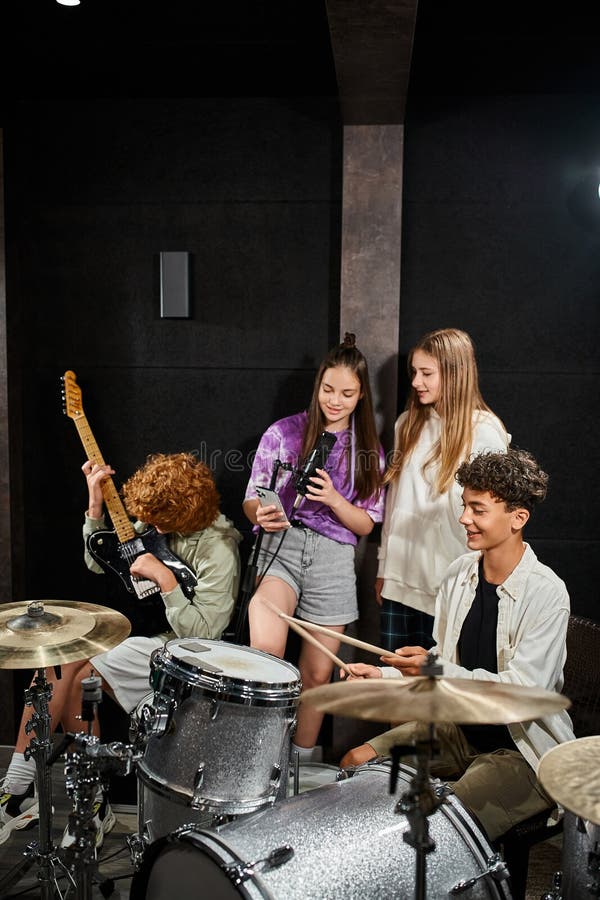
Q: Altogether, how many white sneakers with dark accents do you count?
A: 2